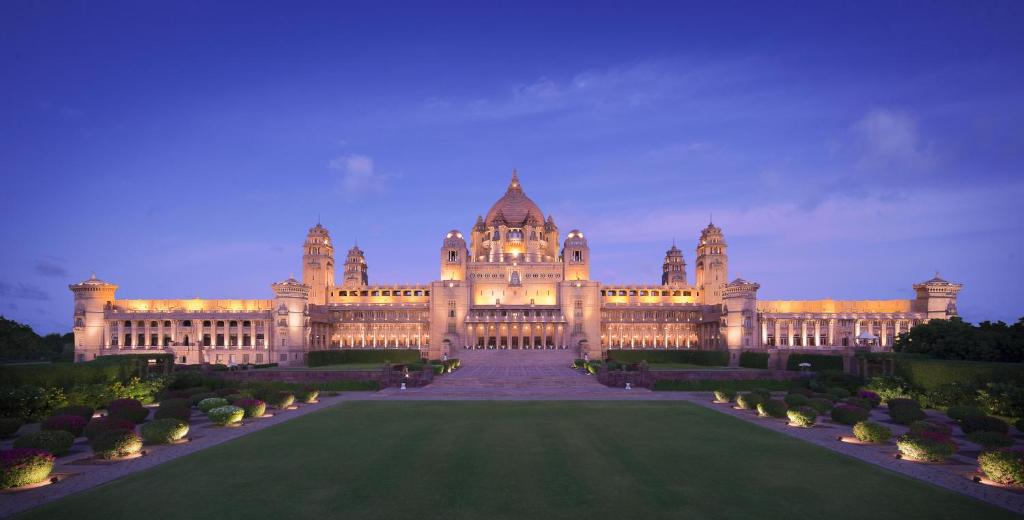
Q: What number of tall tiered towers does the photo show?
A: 4